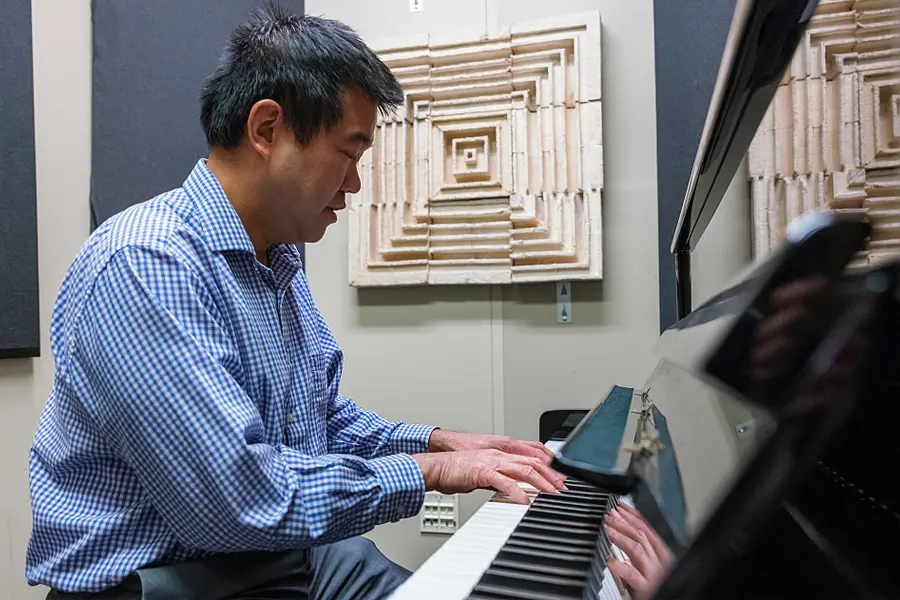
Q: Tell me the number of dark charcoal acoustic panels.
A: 3